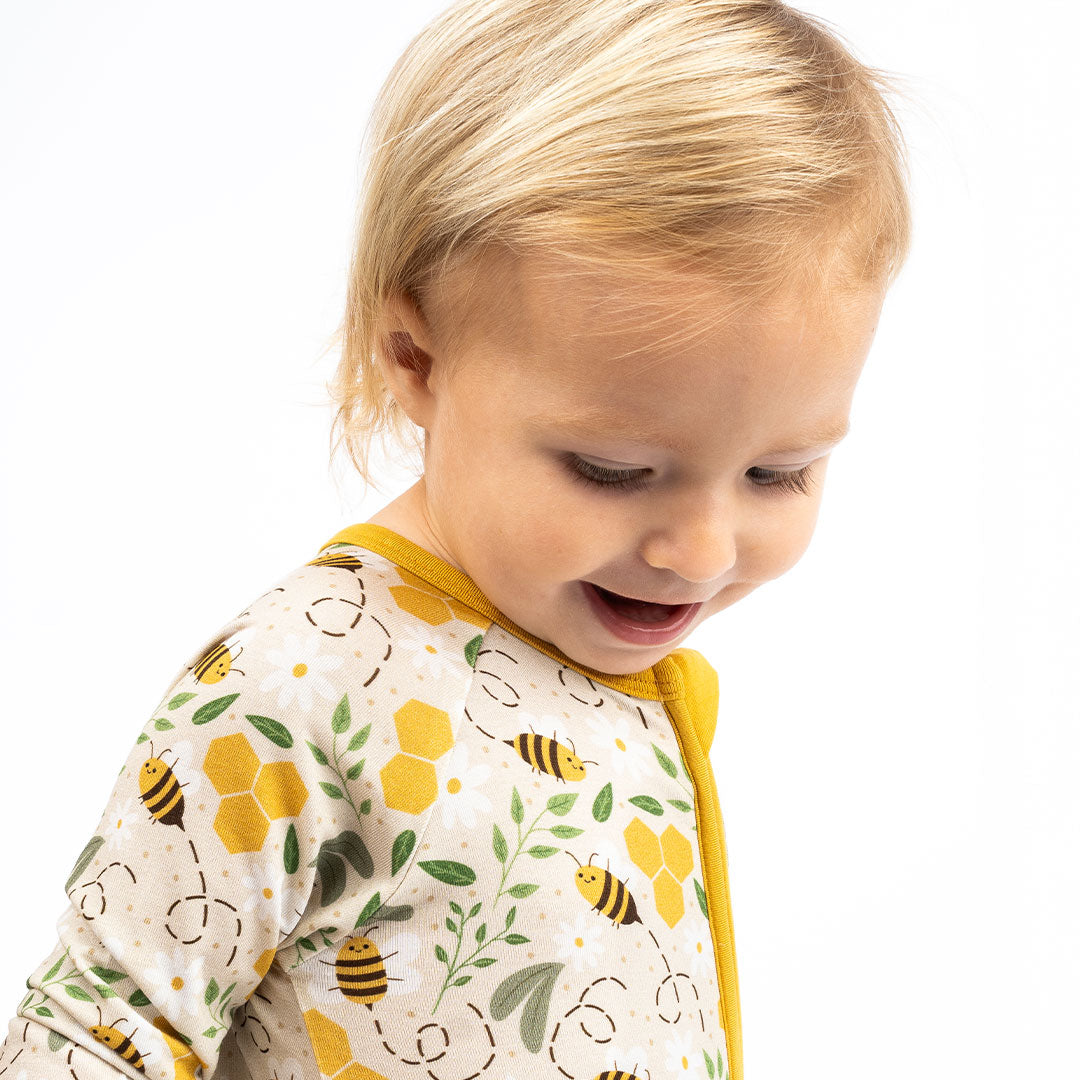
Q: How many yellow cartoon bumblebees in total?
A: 8